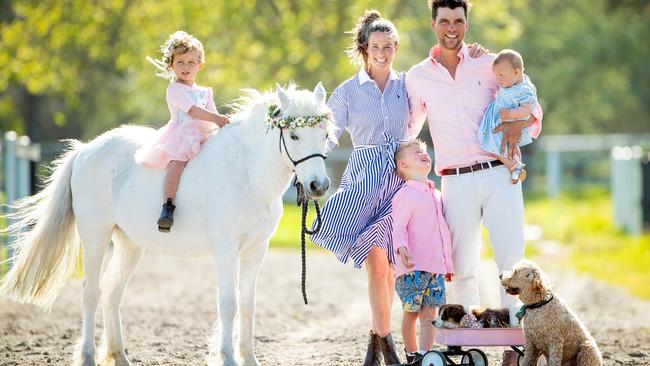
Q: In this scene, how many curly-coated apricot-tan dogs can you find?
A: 1